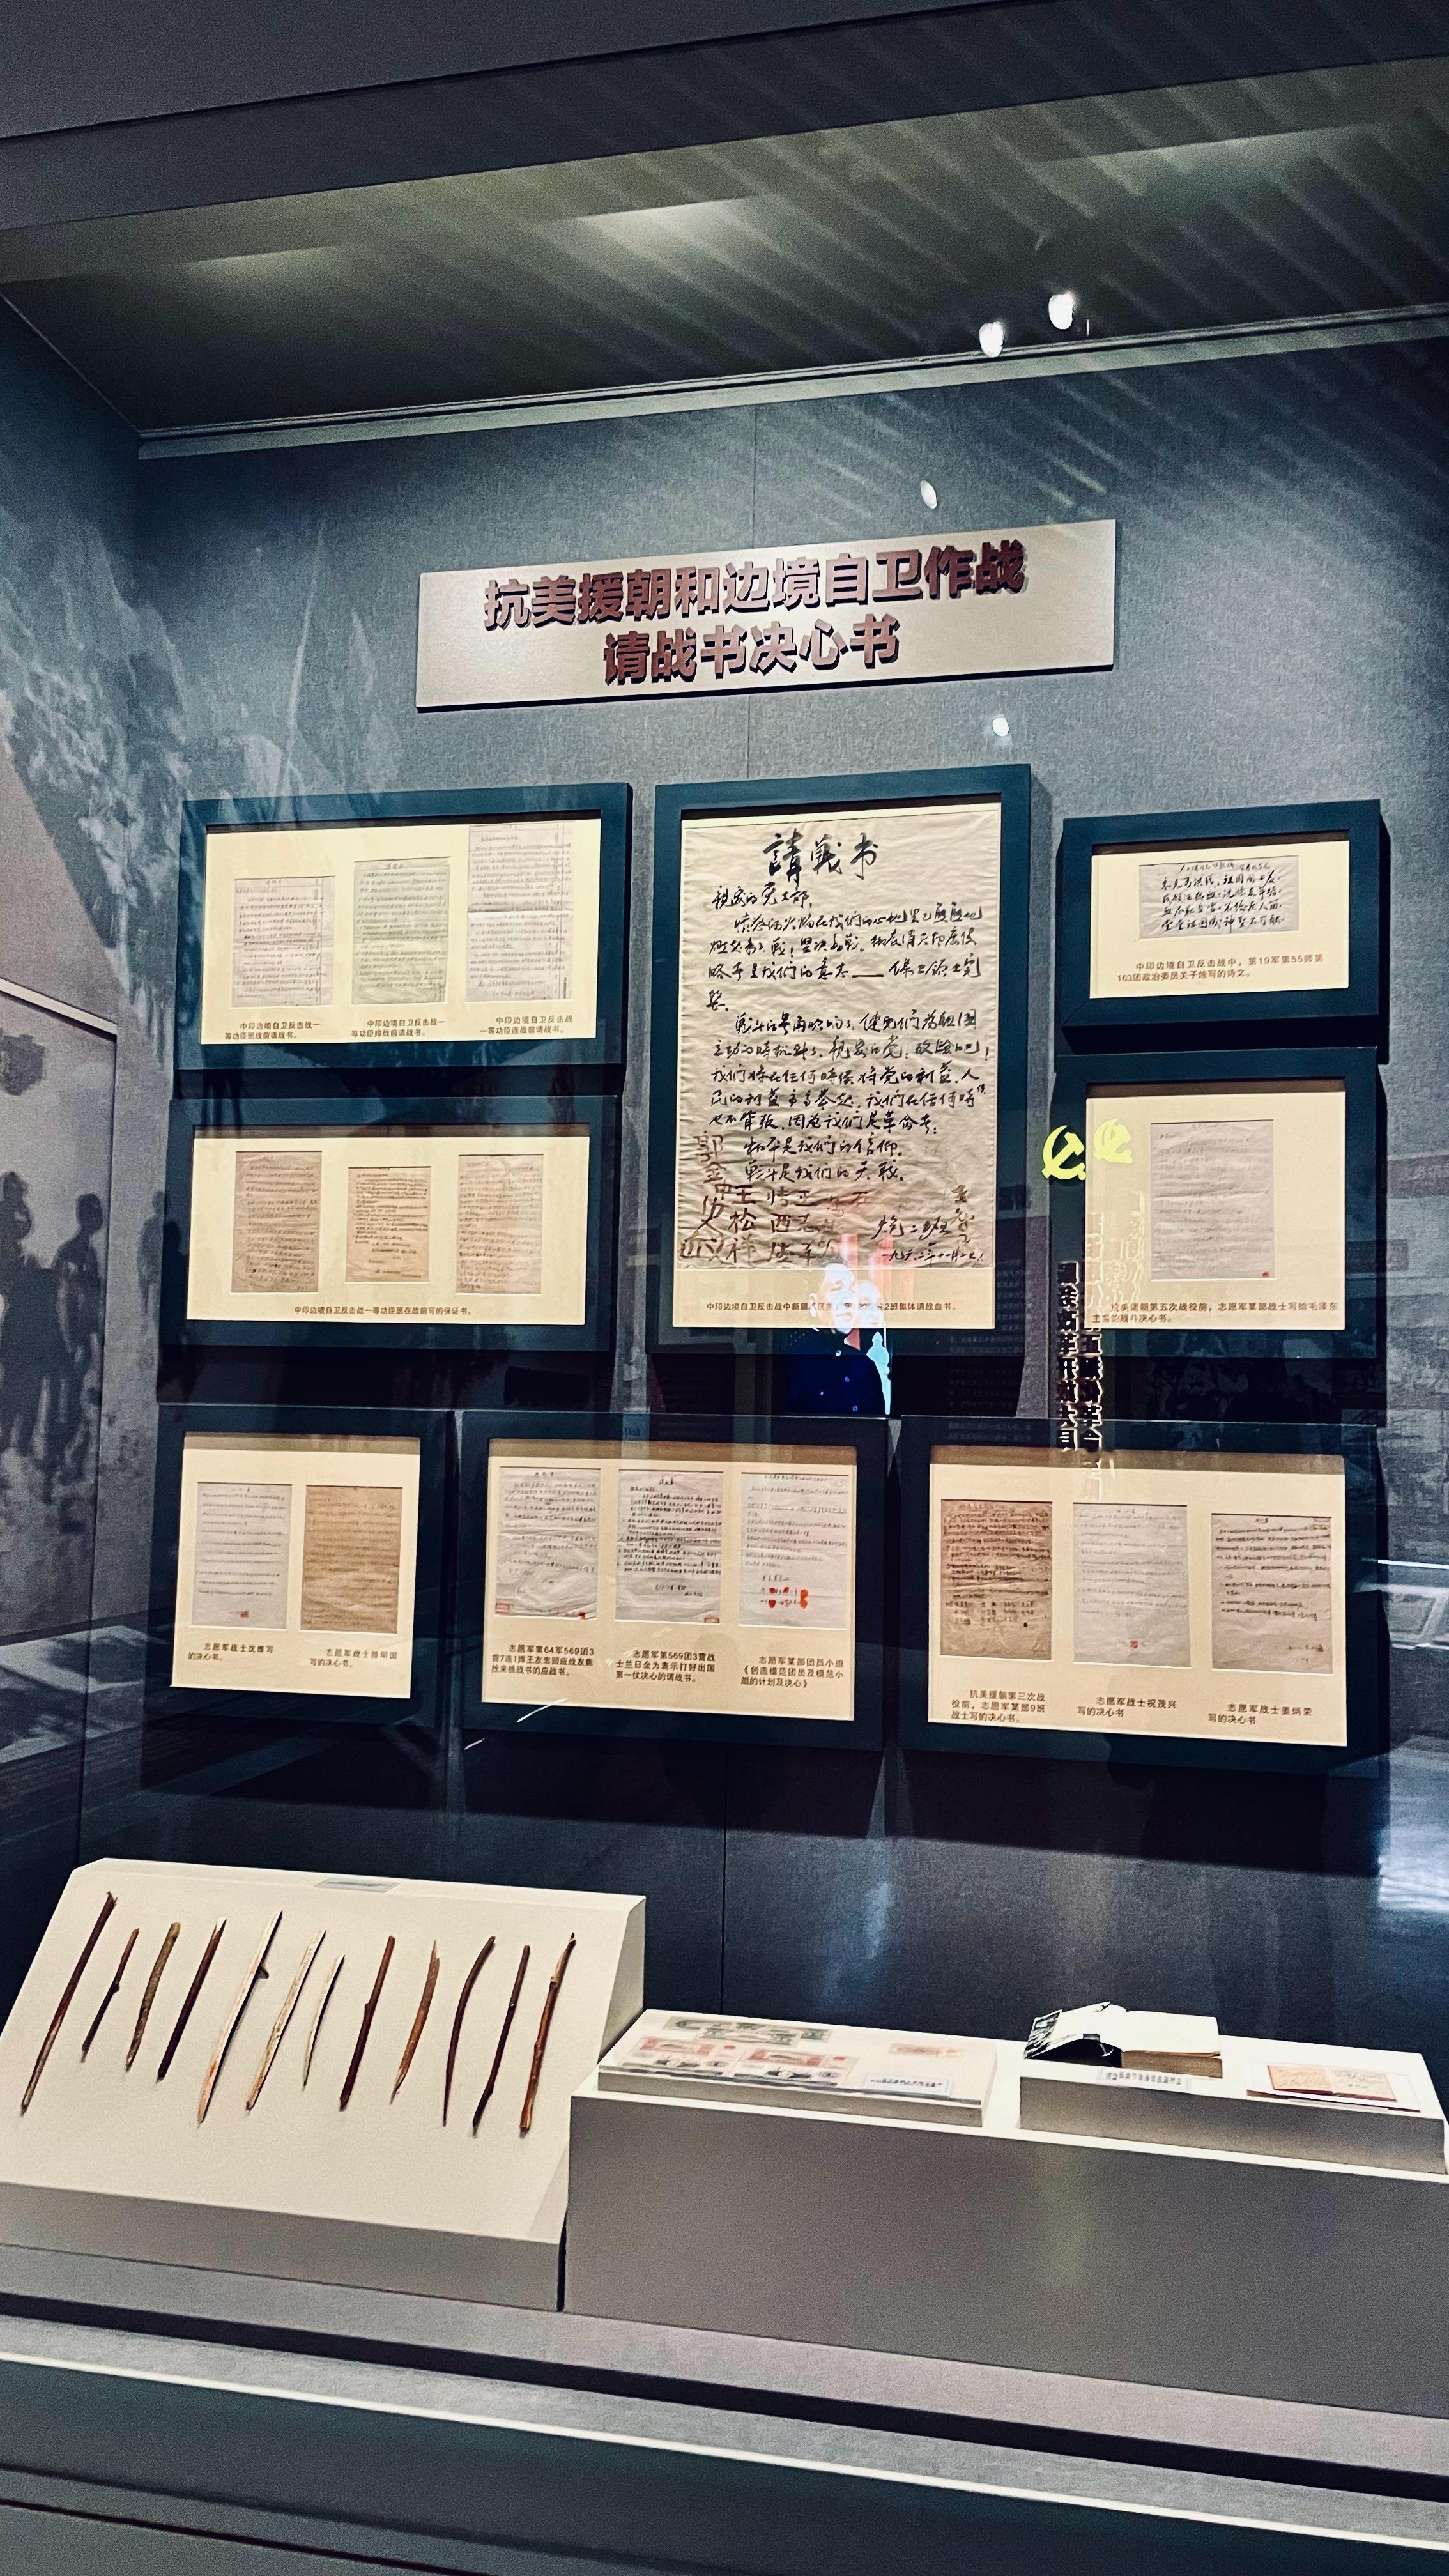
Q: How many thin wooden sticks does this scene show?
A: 12